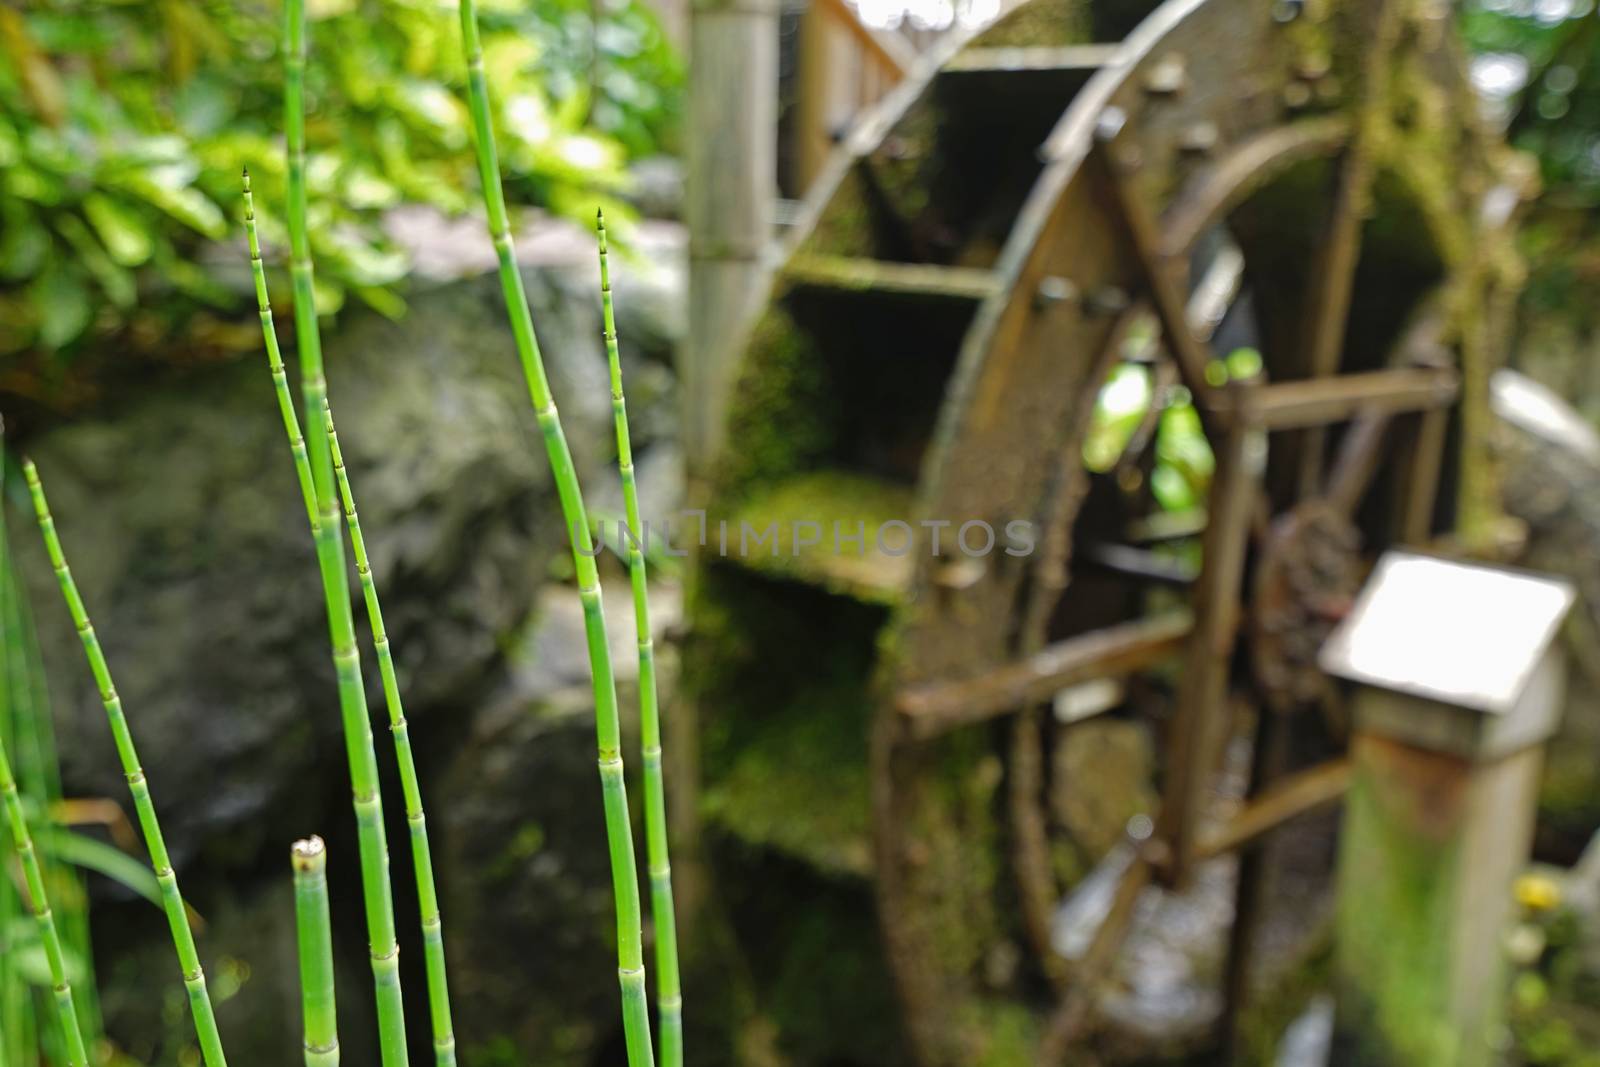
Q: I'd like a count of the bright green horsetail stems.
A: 8